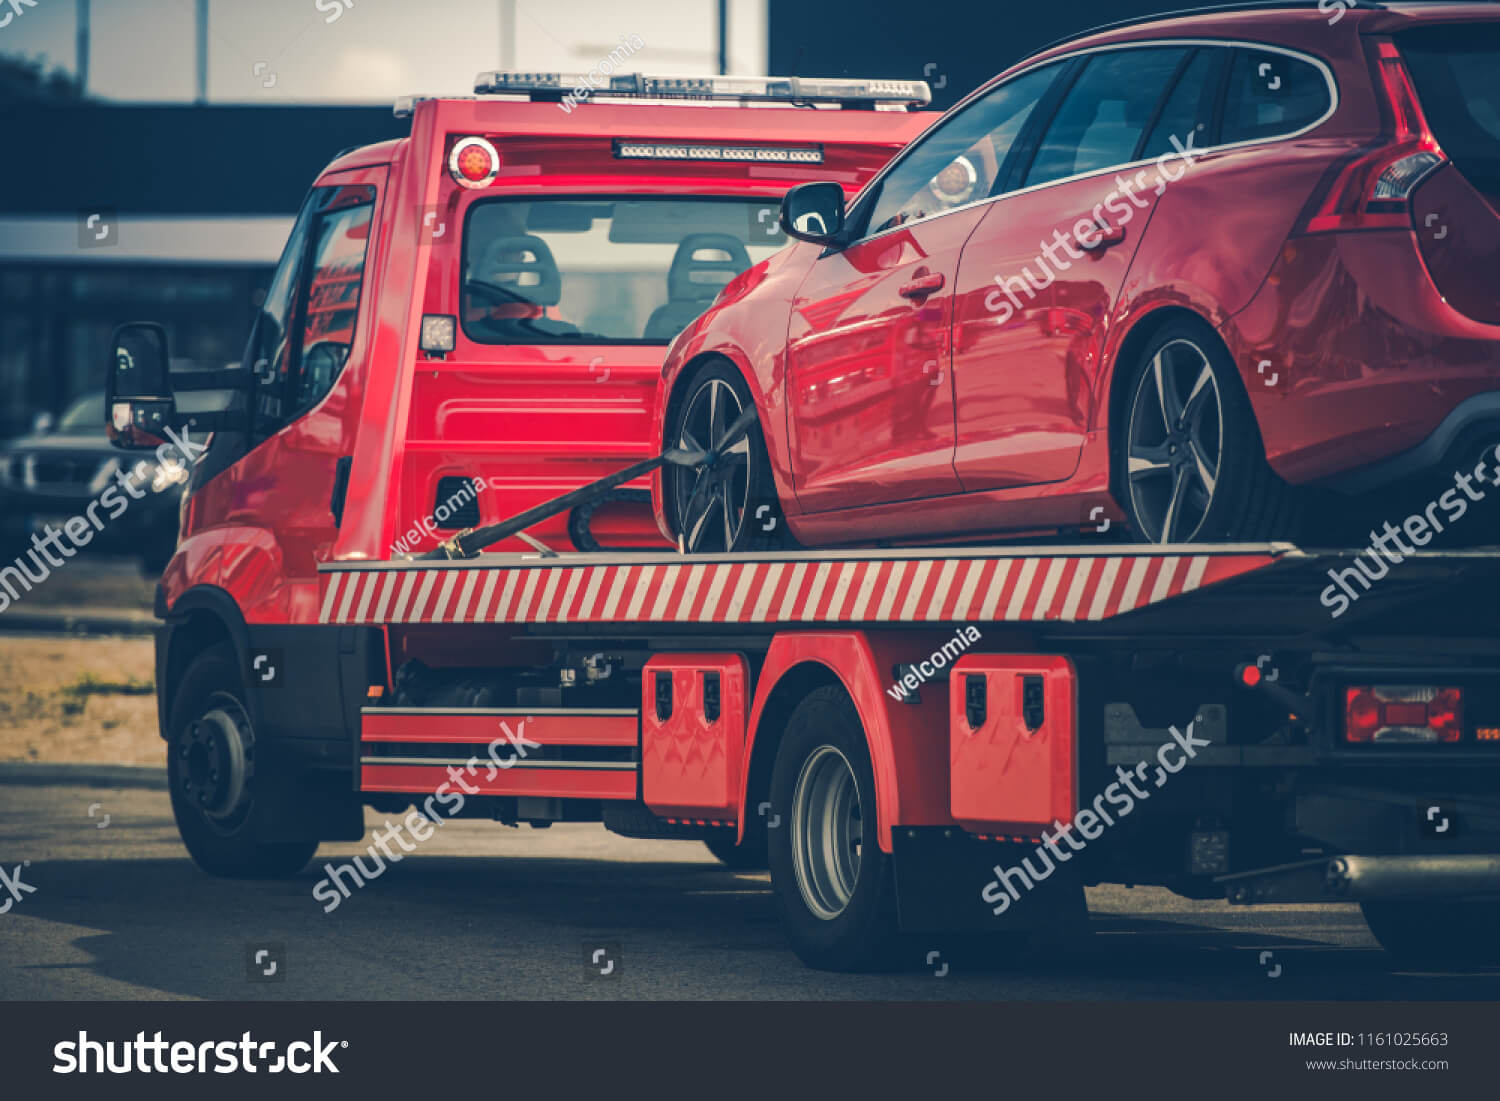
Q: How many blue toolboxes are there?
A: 0